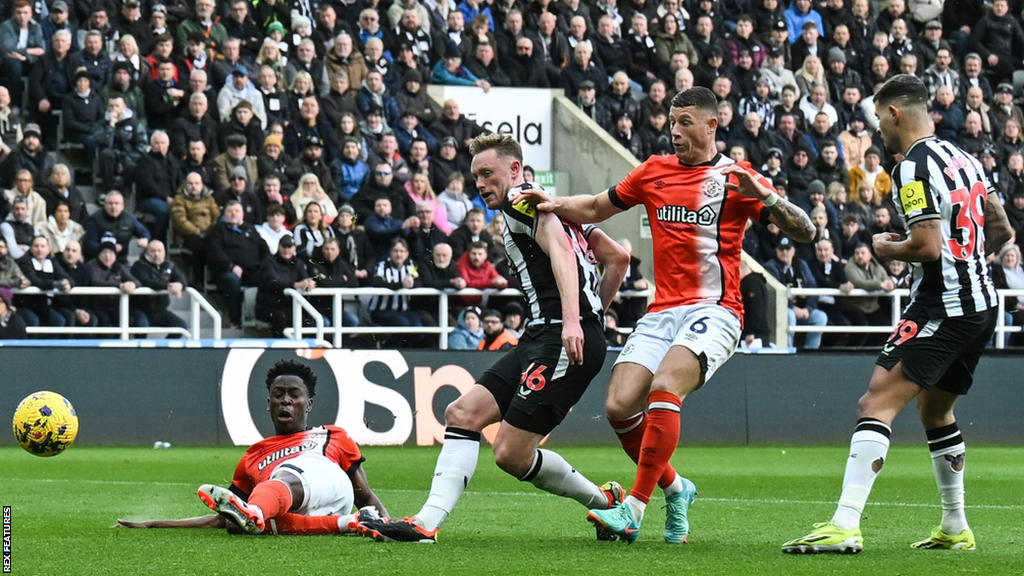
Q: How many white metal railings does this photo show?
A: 3